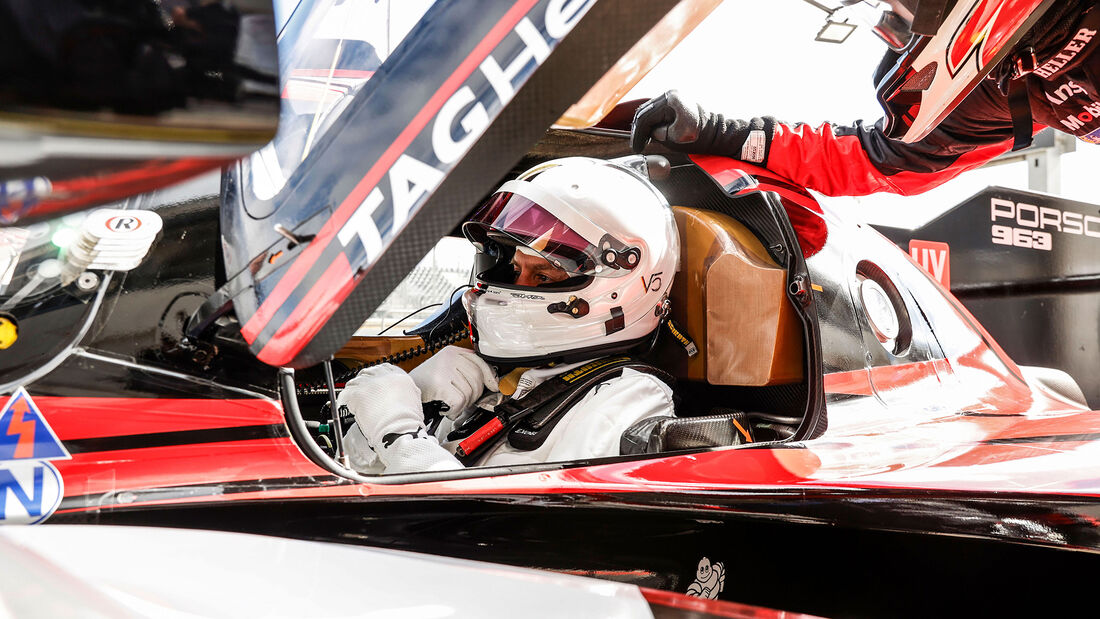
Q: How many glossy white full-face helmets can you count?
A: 1